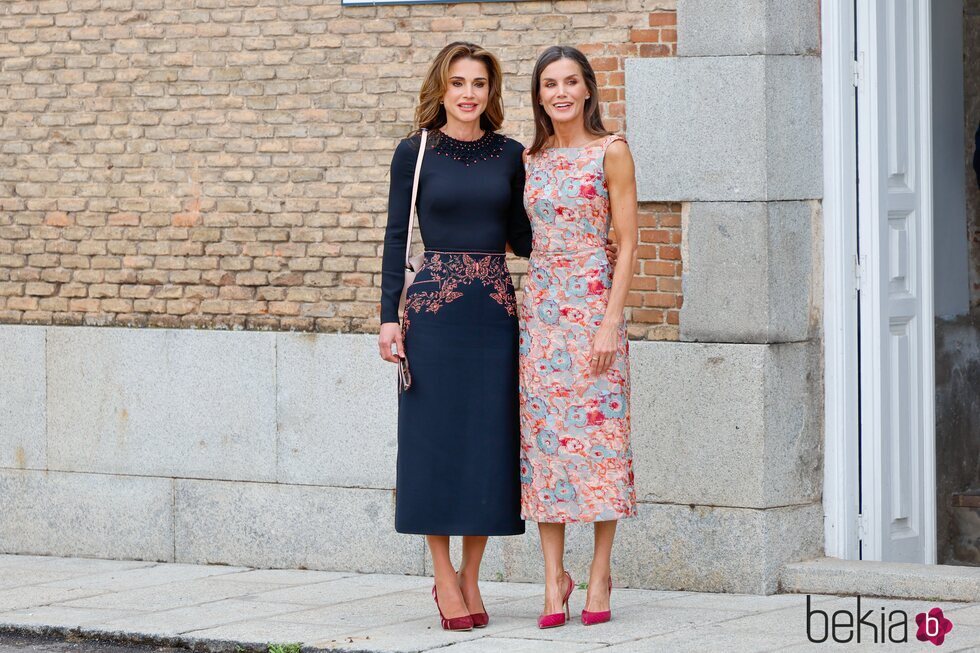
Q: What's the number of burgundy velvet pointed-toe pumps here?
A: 2